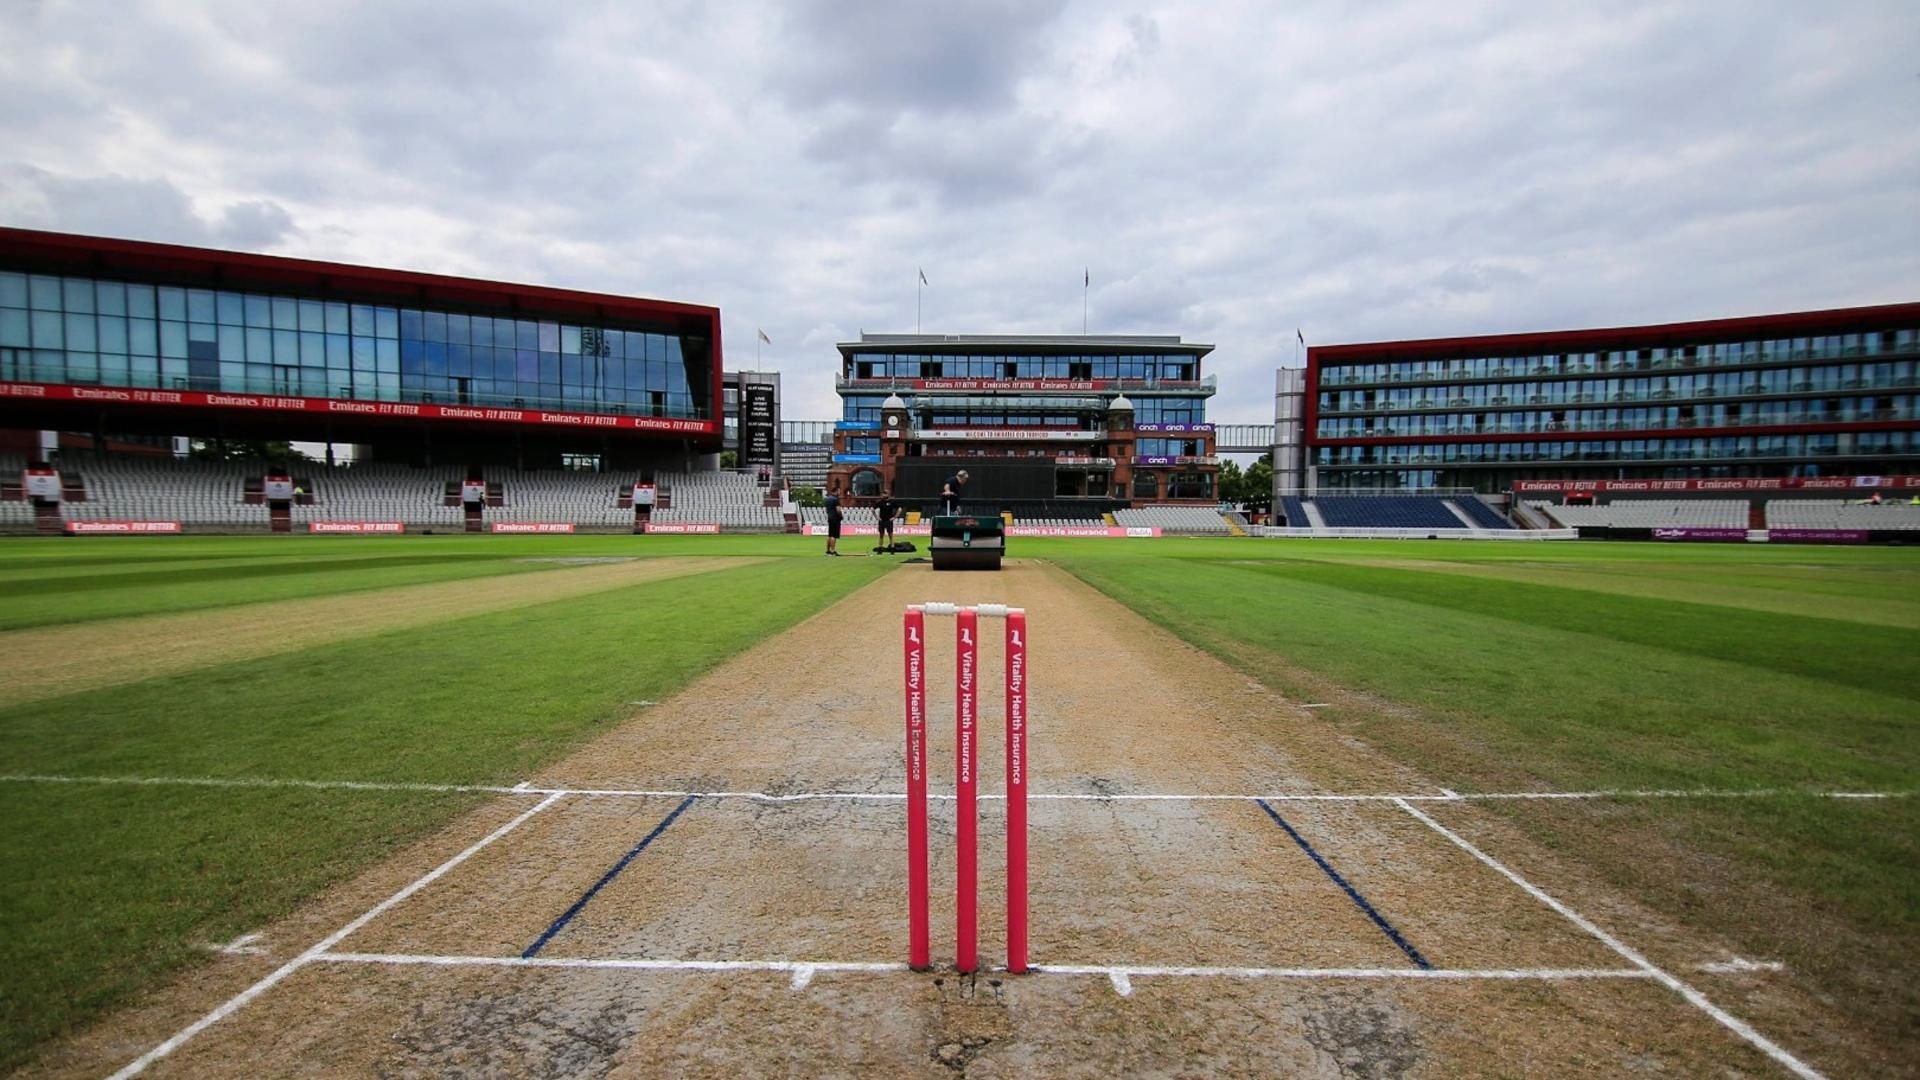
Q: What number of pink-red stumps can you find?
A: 3